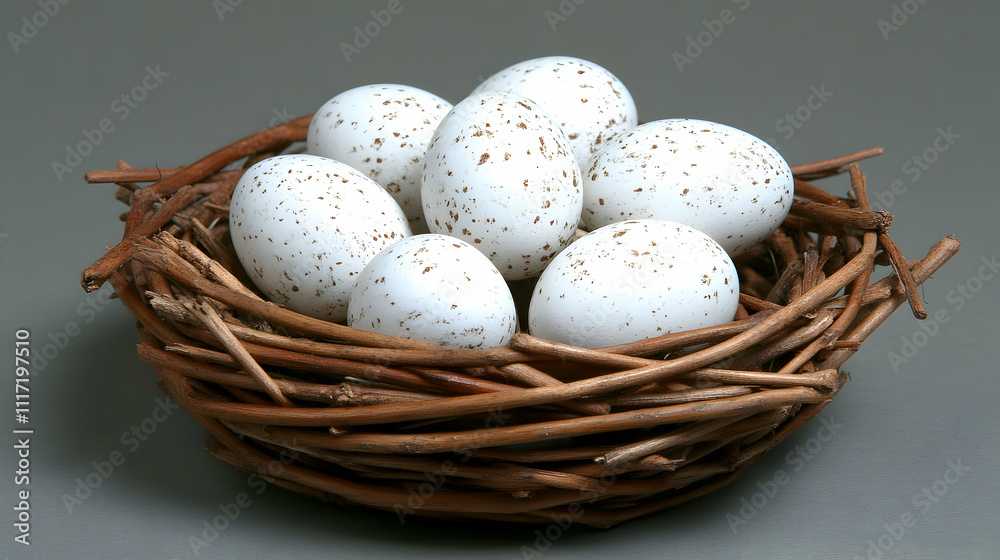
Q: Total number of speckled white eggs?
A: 7